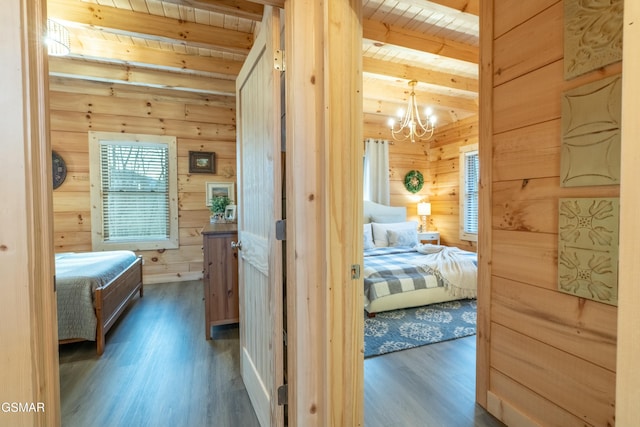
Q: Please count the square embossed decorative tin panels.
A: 3